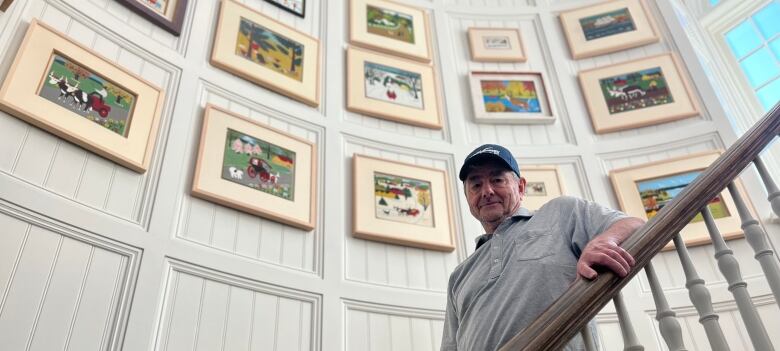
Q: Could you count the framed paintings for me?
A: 14